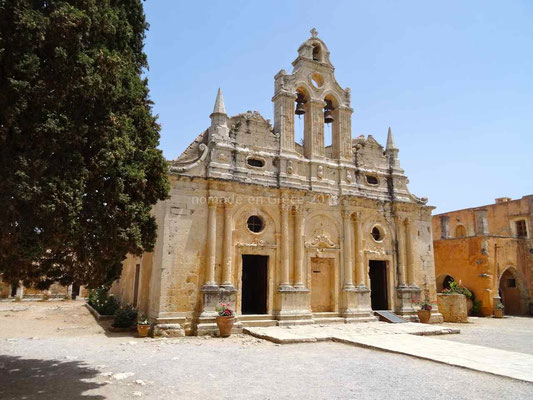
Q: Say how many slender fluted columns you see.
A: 8